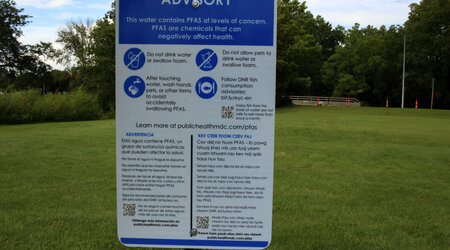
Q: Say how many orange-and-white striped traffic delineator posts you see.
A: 4